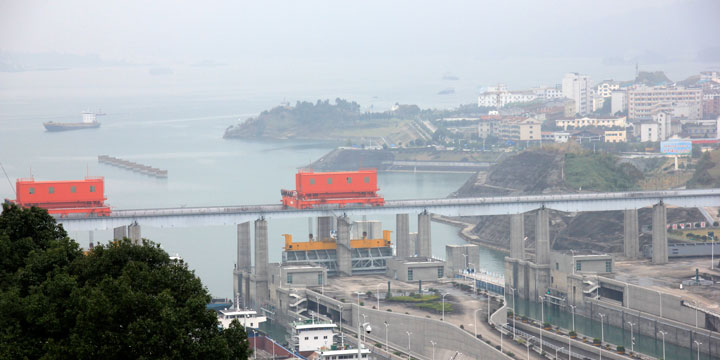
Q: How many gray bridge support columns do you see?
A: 12